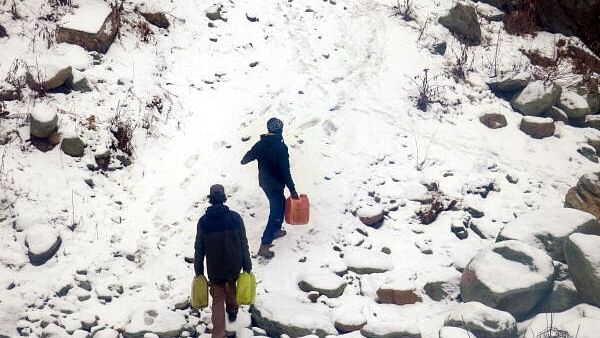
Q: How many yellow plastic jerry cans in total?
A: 2